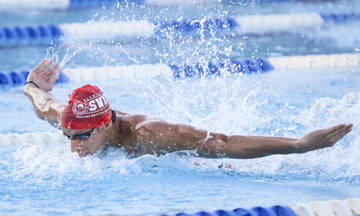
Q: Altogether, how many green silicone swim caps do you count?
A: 0